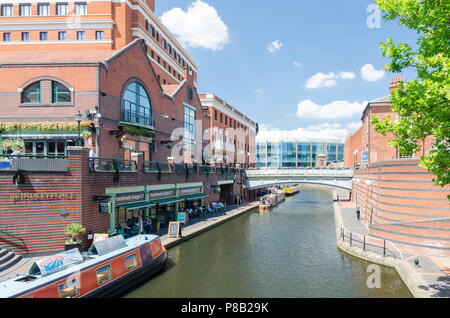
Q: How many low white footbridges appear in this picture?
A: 1